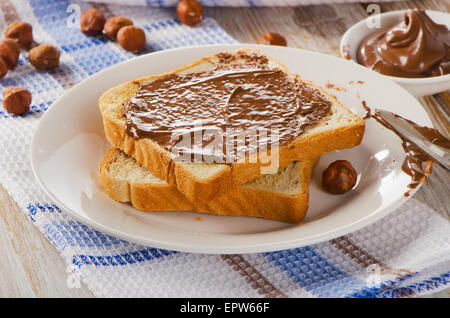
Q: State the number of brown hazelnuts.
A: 11